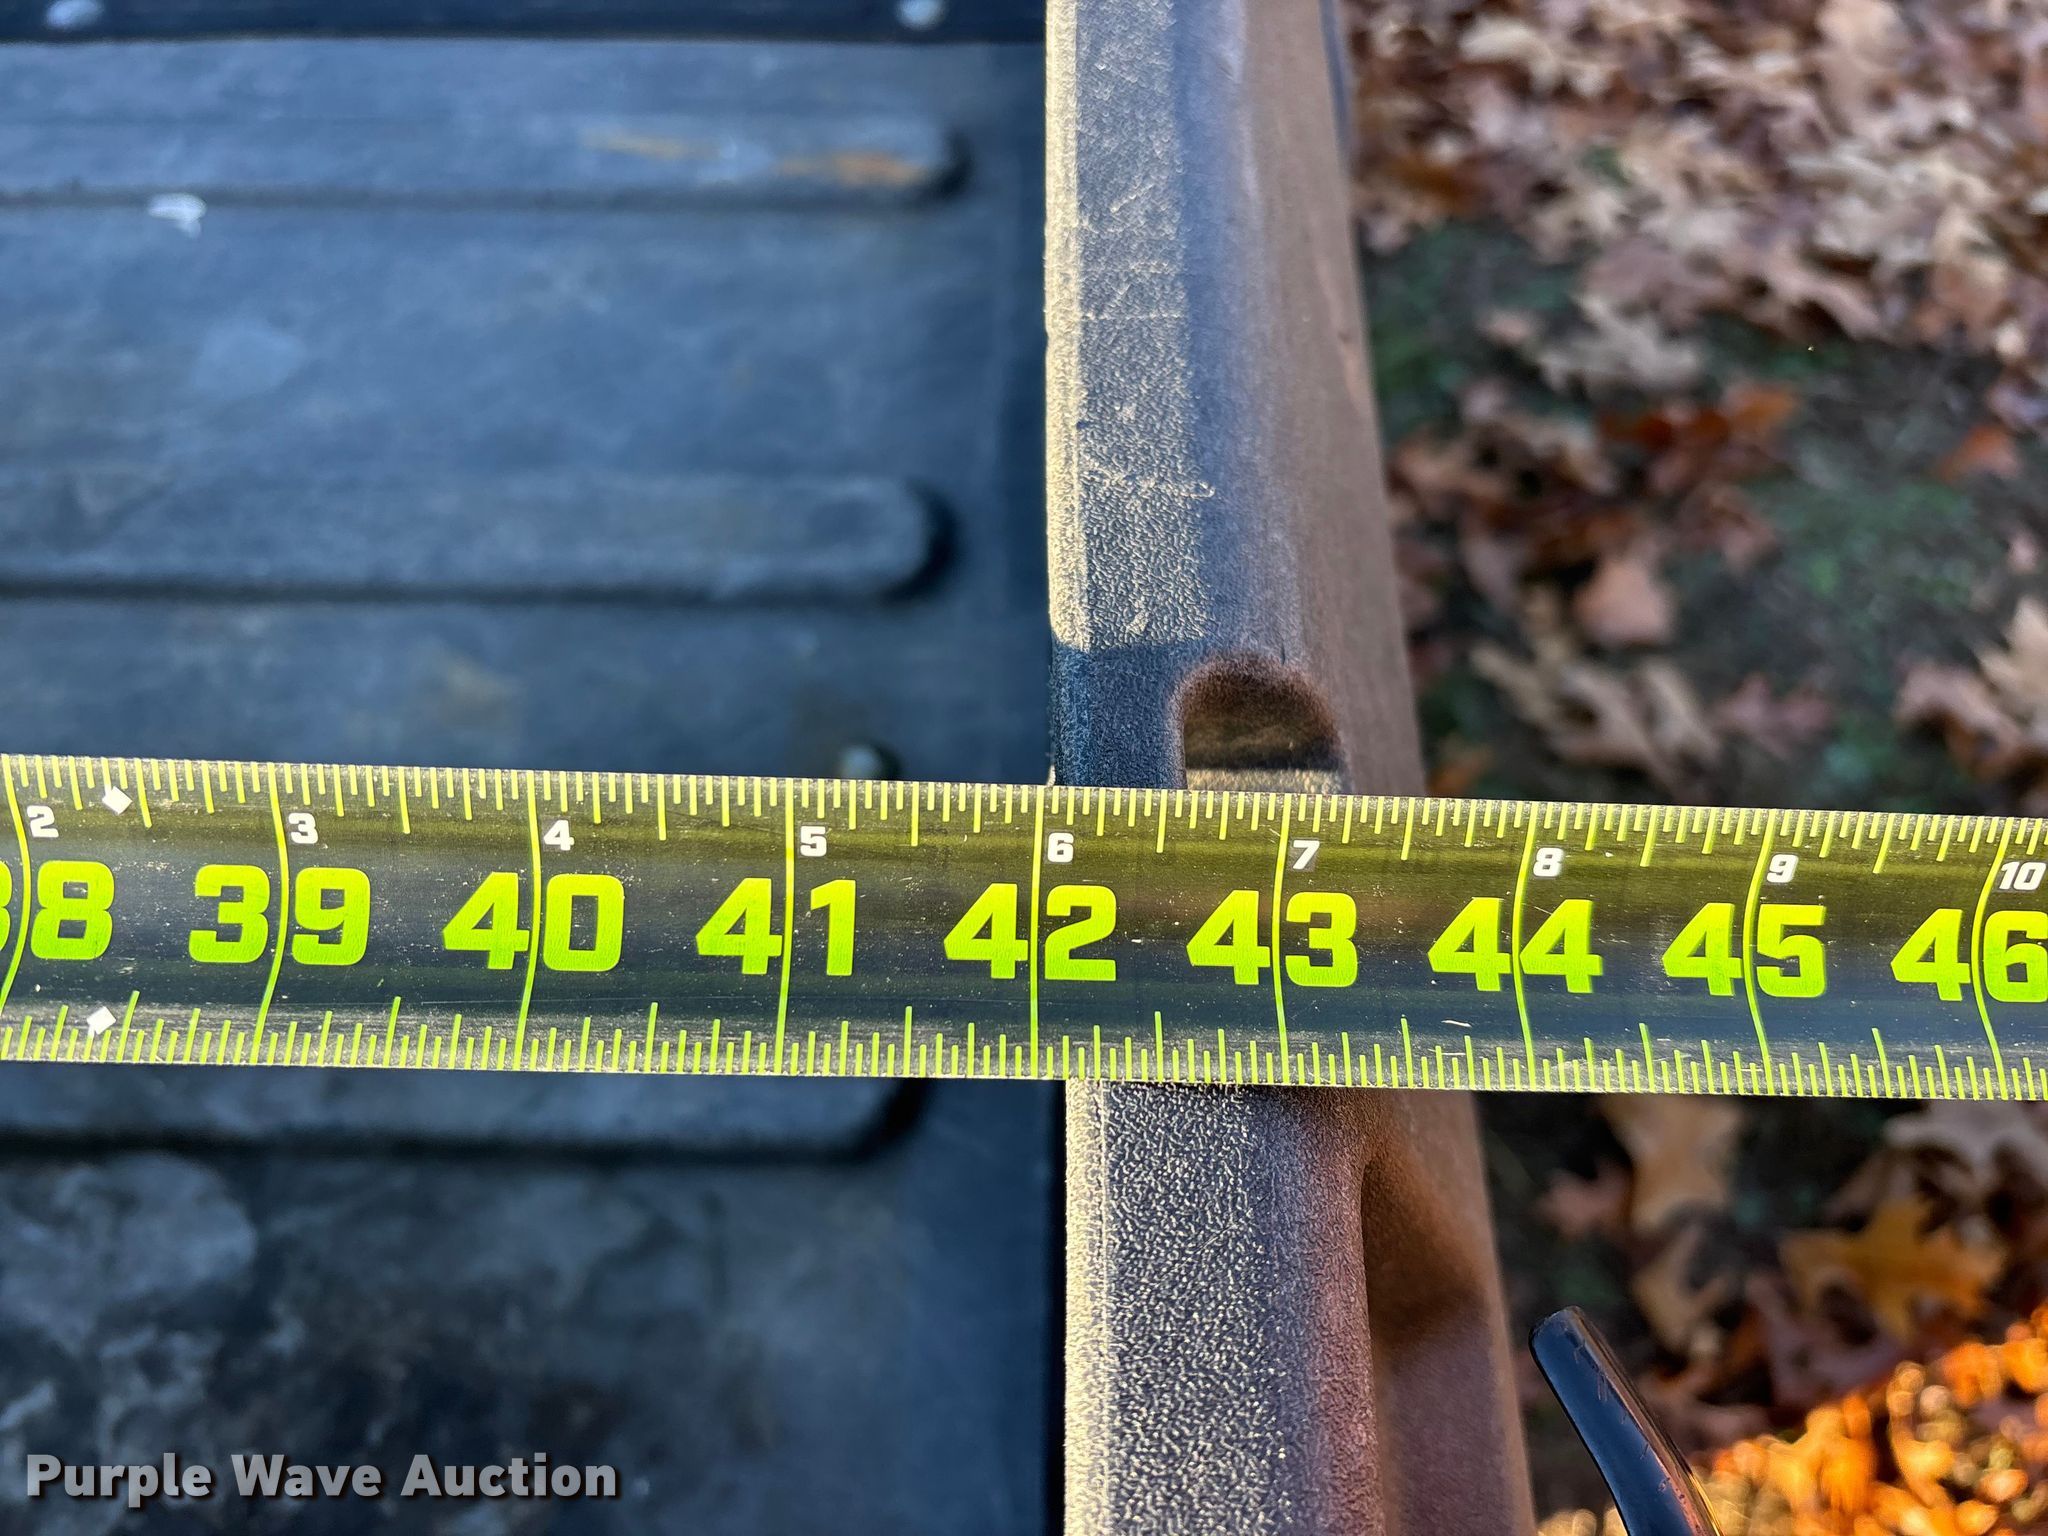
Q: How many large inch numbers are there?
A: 9